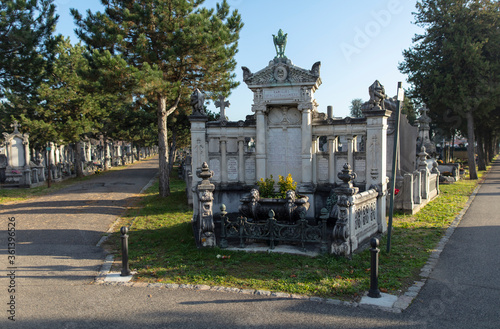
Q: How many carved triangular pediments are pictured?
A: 1